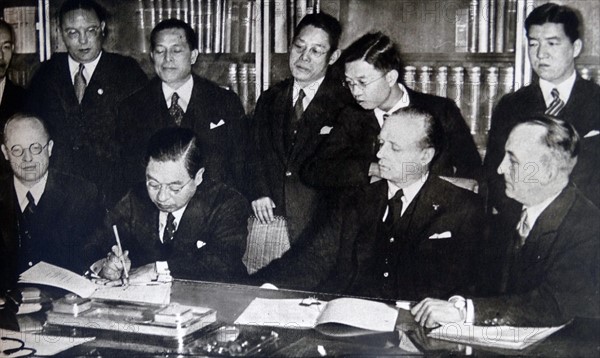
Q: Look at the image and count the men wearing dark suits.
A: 10